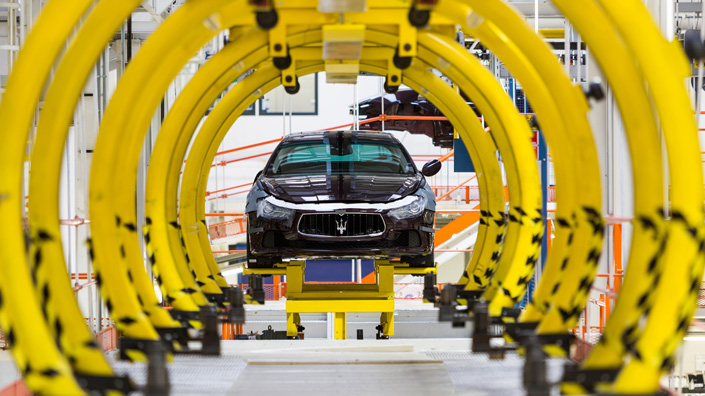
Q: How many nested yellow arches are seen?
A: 8